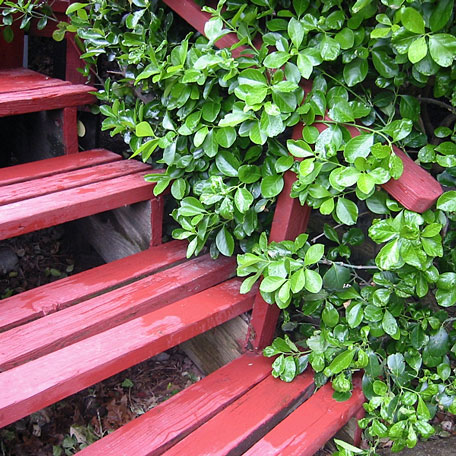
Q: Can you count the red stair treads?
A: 4